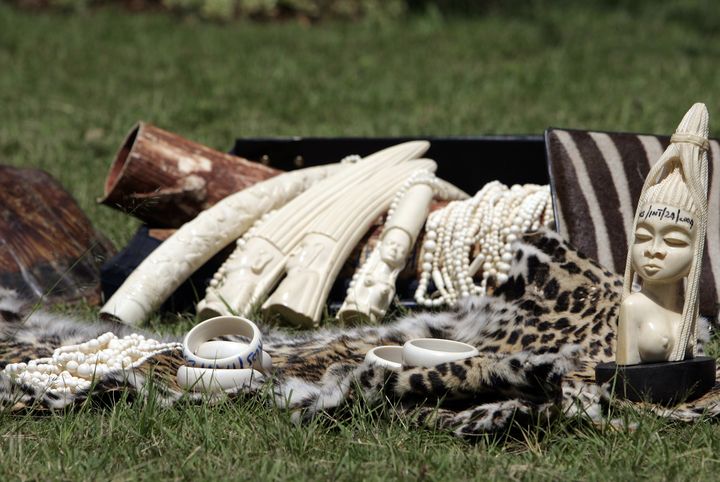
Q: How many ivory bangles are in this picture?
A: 5